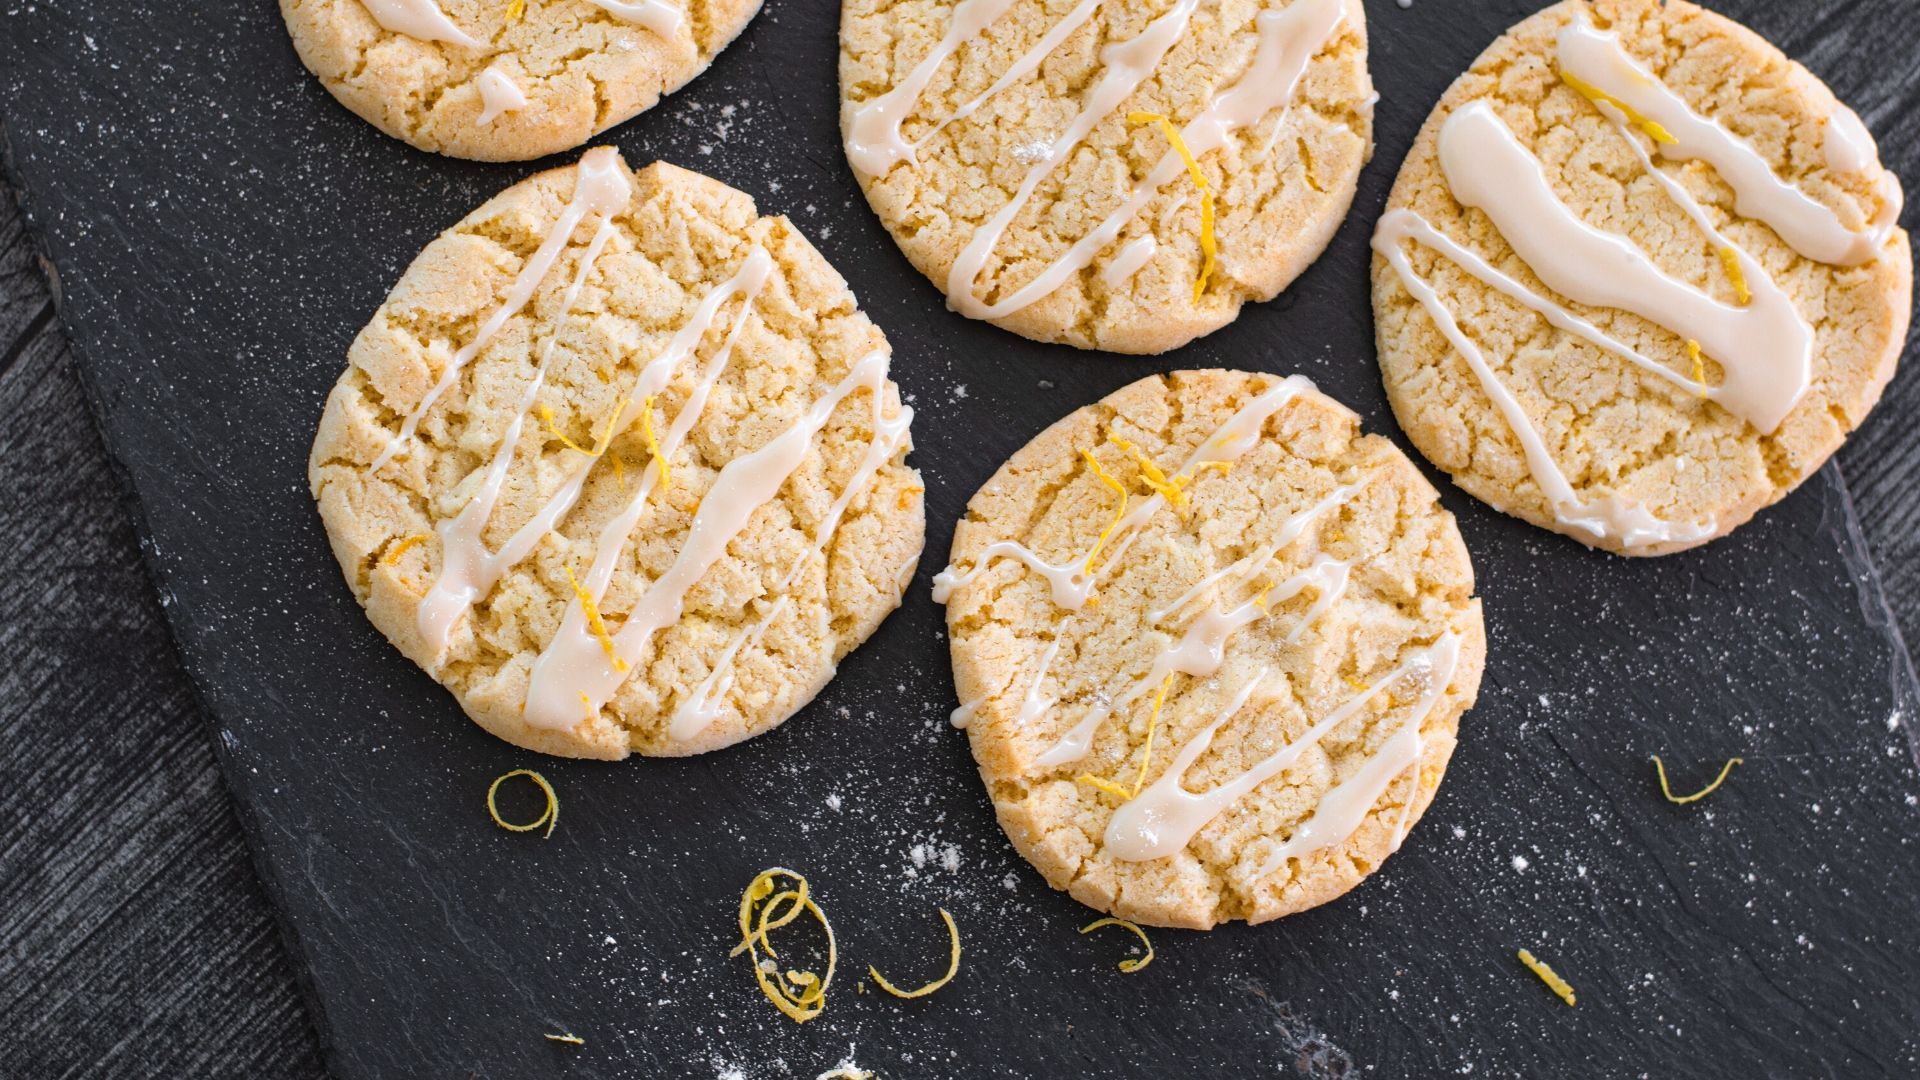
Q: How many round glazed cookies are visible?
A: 5